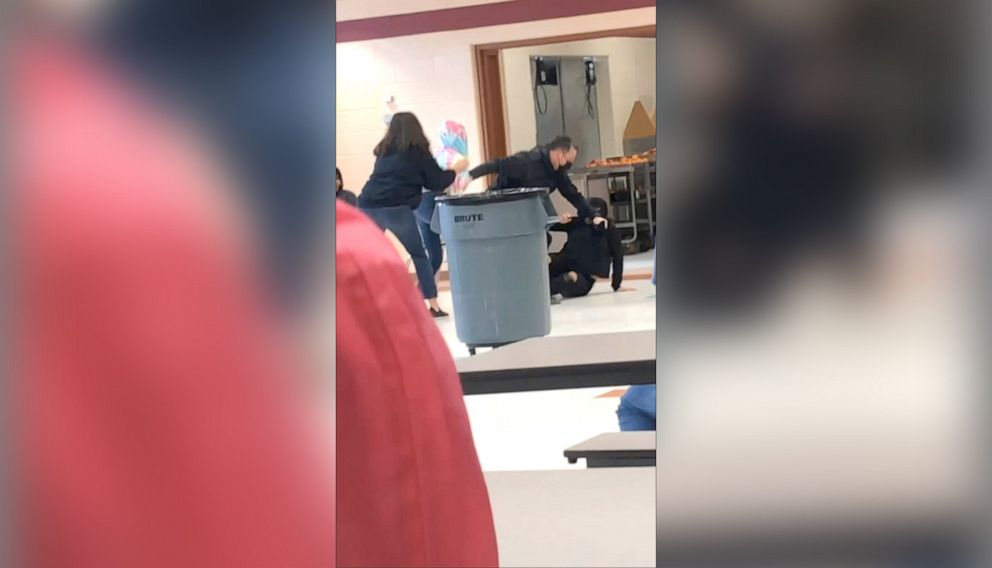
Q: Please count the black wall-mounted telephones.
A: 2